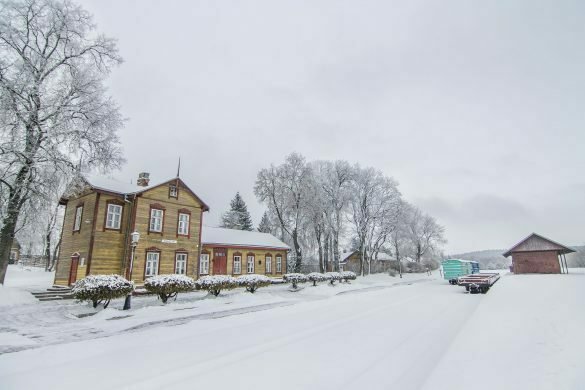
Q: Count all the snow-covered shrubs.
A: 8